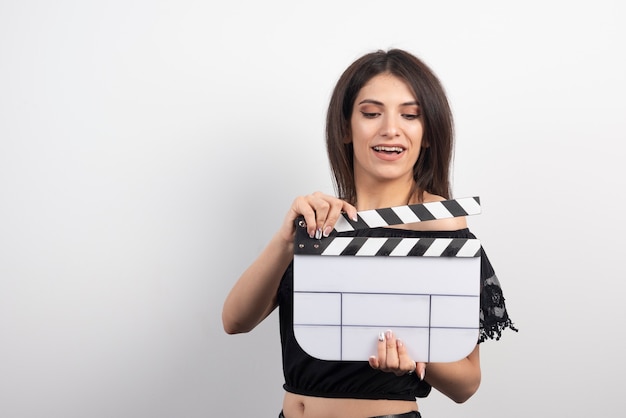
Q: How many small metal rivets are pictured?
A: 3